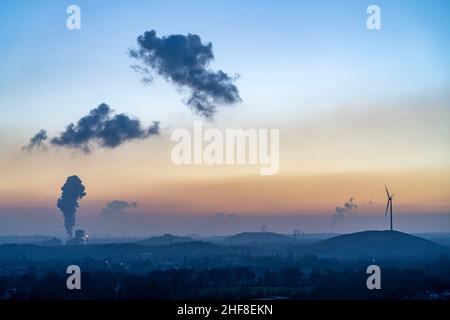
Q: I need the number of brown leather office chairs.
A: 0